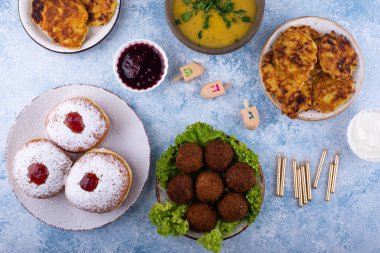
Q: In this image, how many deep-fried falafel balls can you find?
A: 7